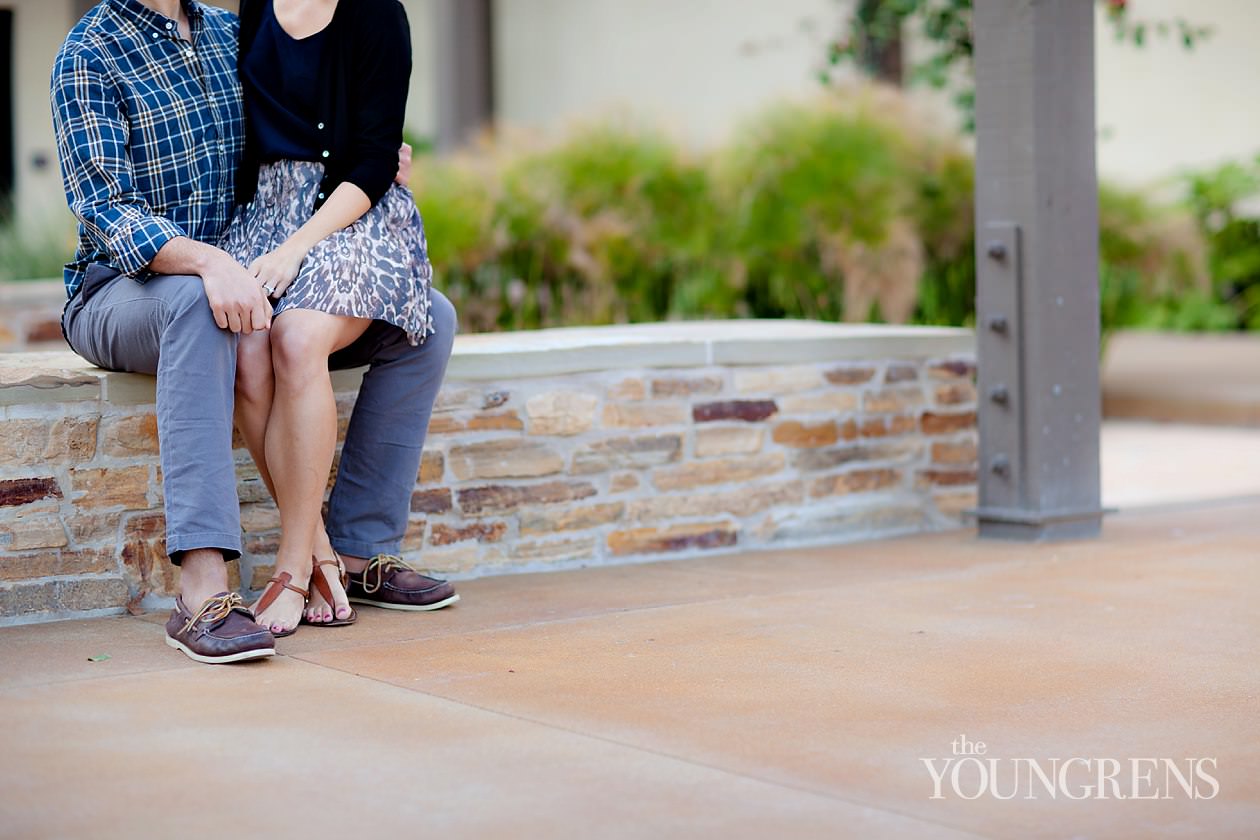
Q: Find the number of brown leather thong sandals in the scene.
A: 2